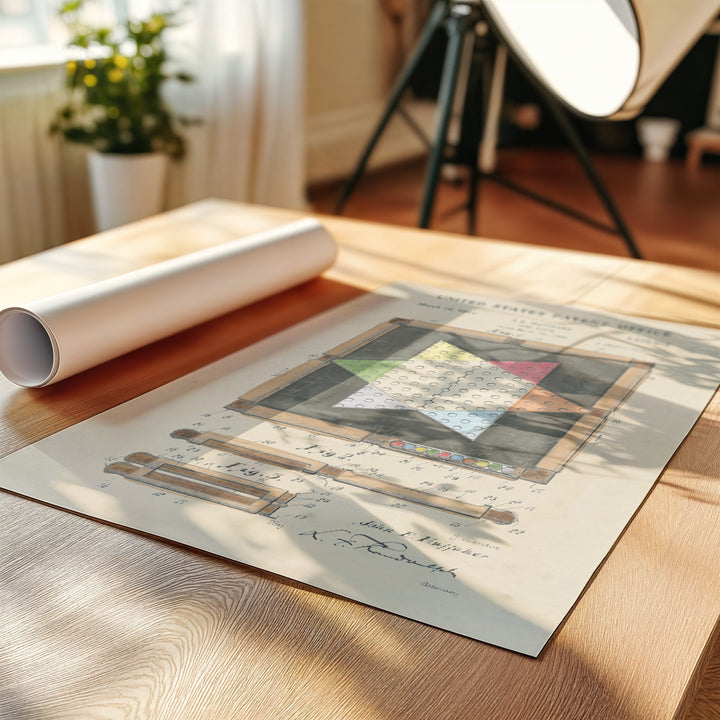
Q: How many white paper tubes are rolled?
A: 1